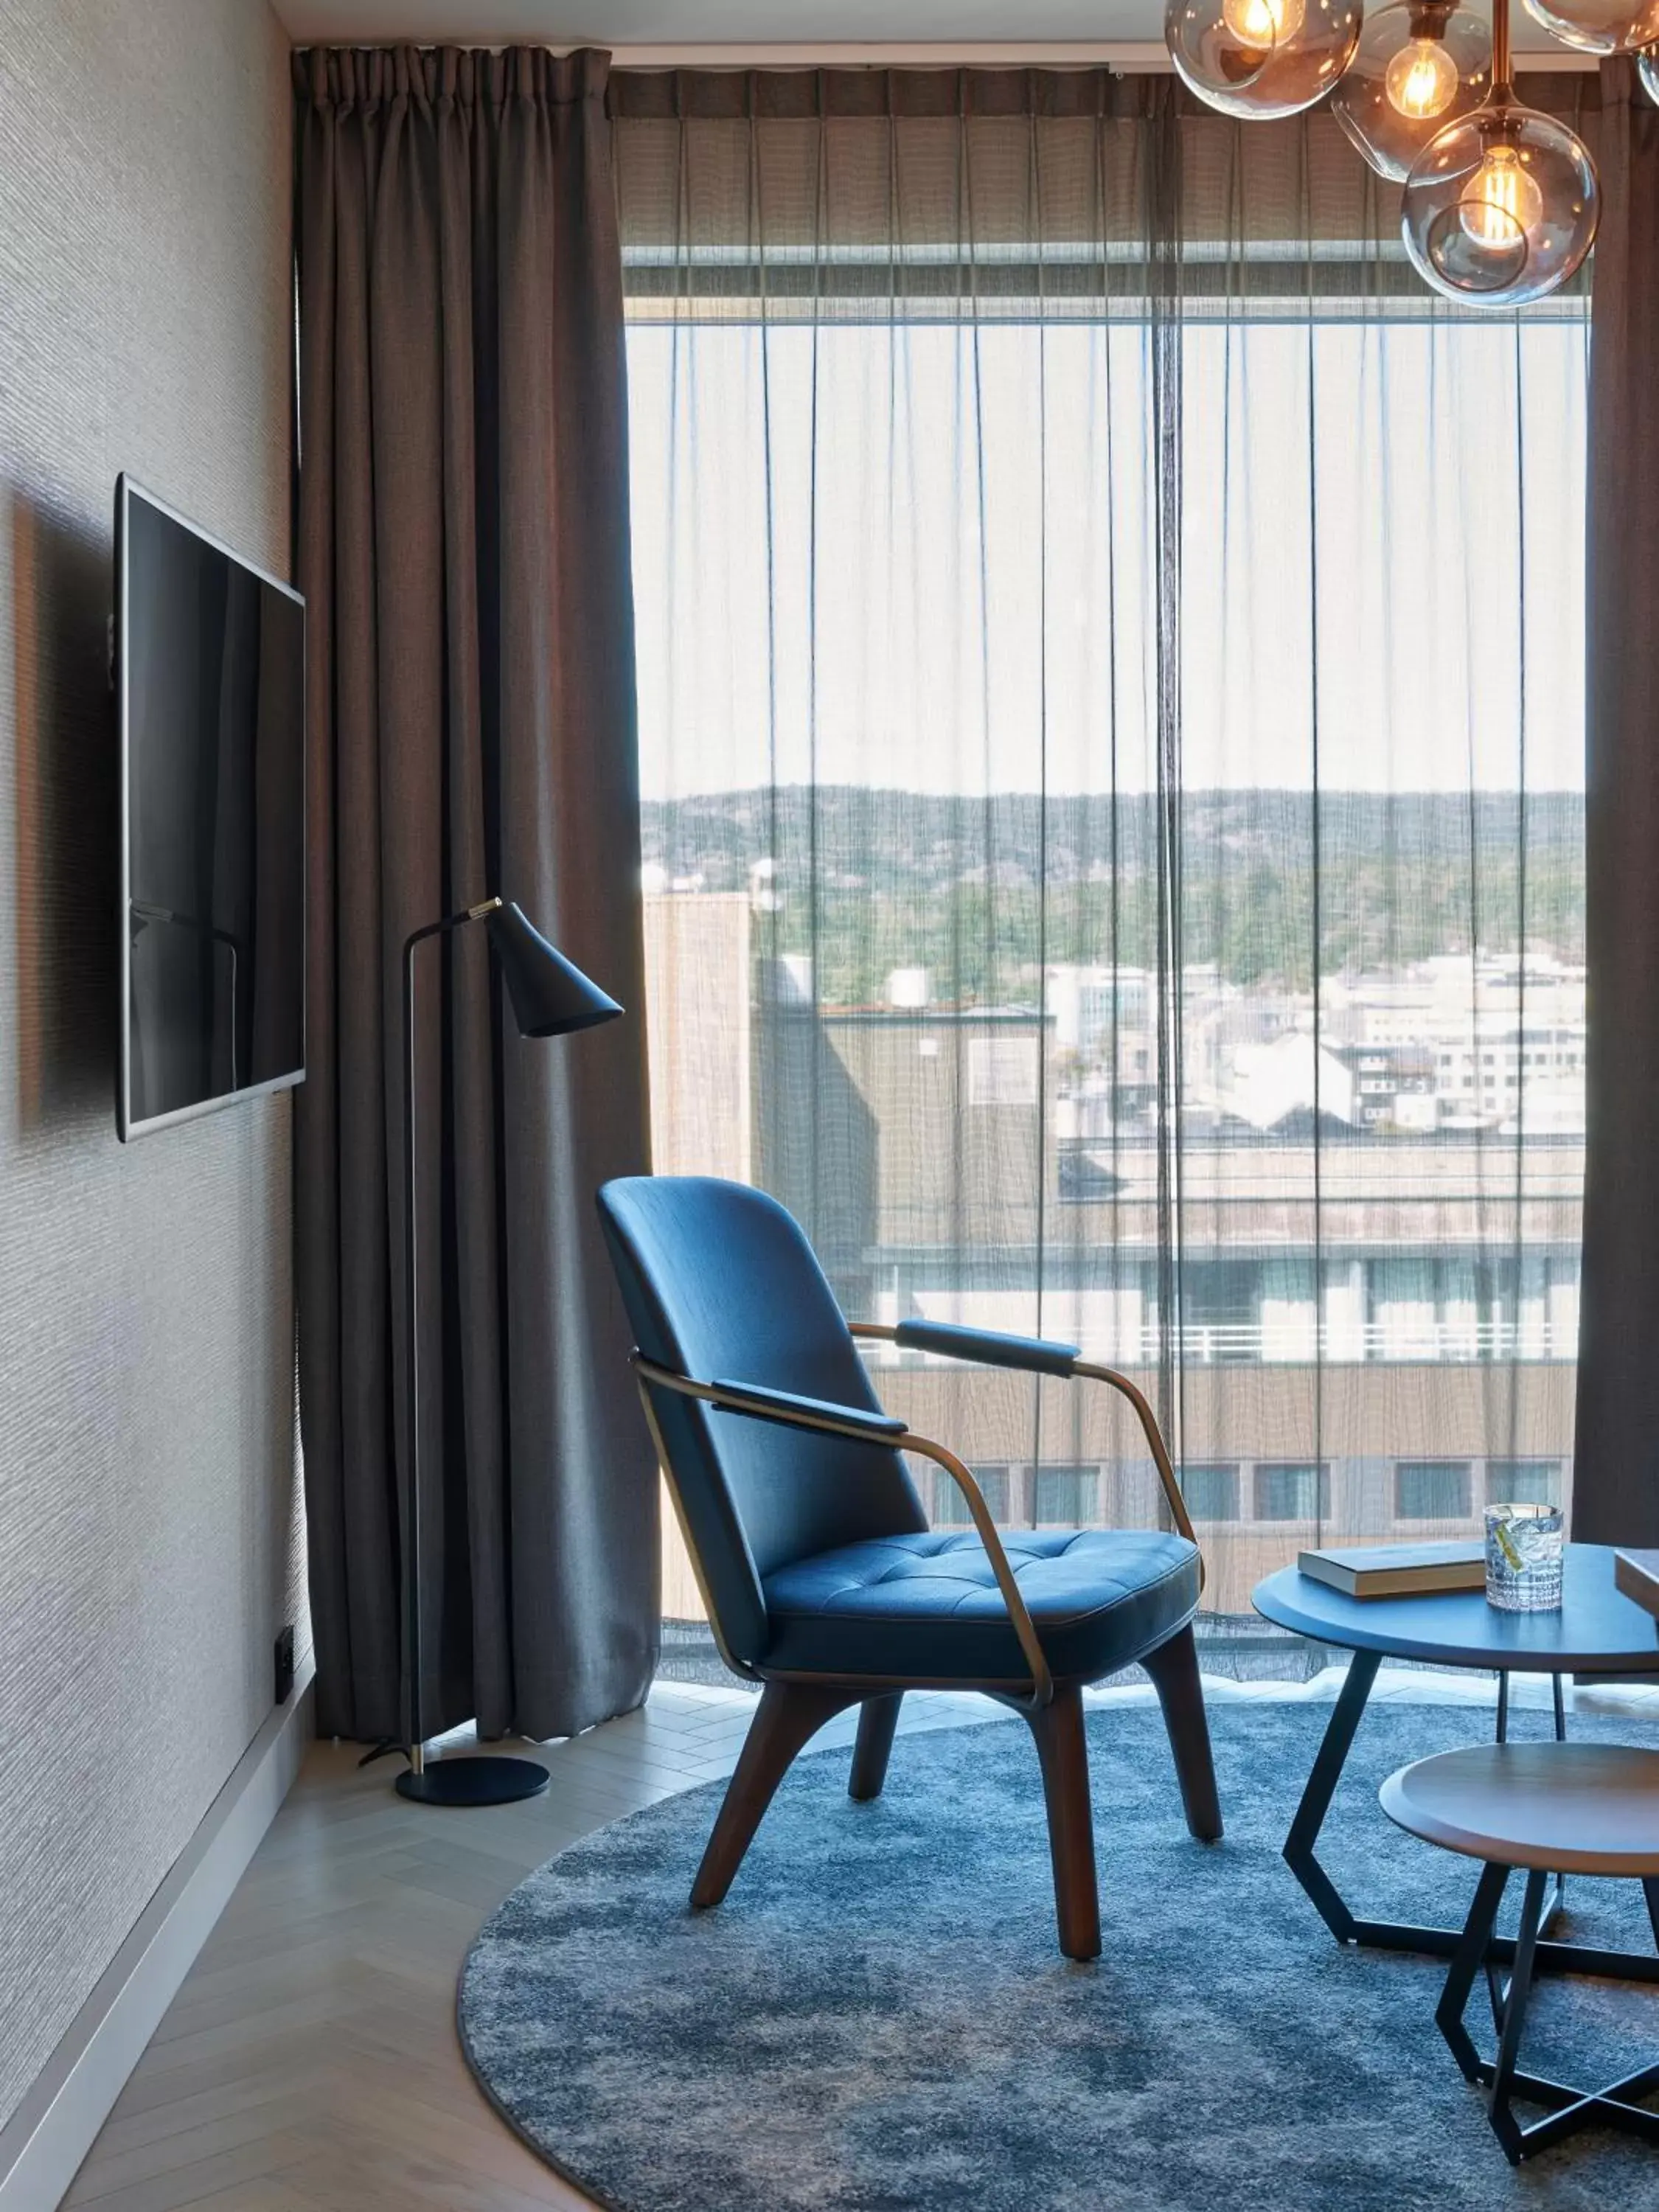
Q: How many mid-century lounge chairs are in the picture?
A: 1